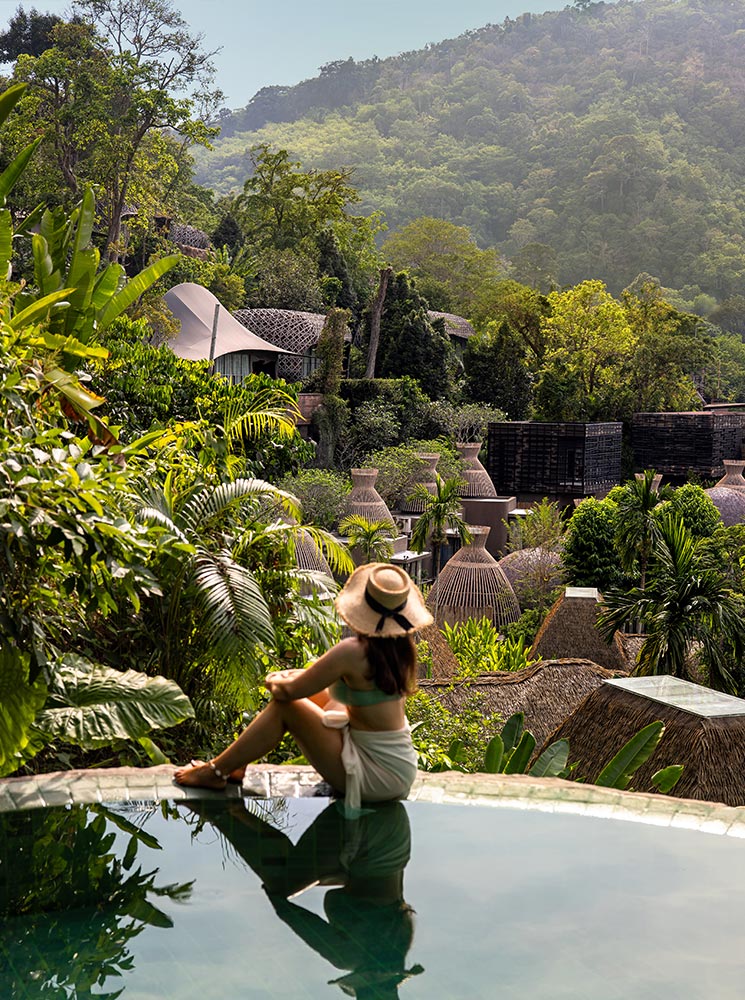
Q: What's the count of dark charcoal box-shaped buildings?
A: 2